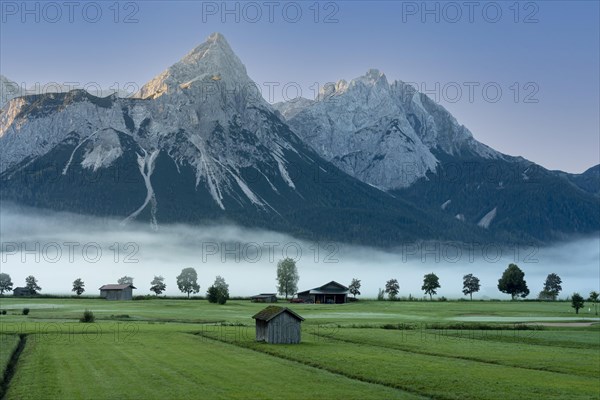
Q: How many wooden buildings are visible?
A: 5